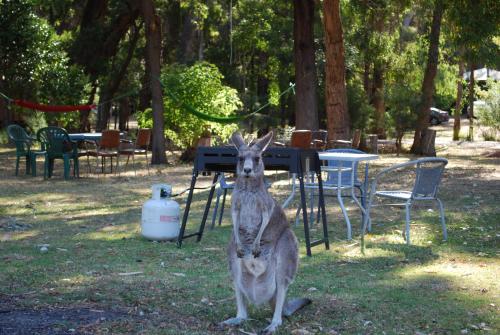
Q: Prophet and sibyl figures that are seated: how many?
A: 0